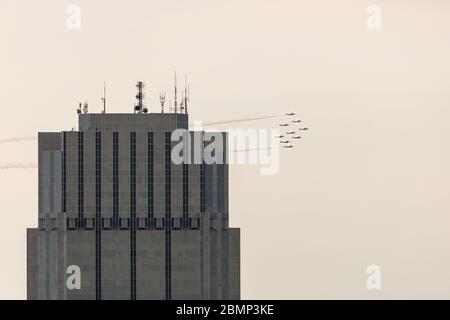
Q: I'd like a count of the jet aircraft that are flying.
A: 9